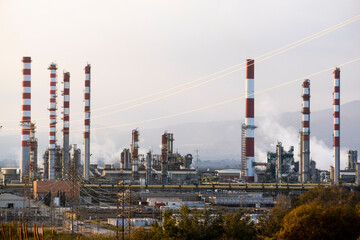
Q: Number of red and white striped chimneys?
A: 7